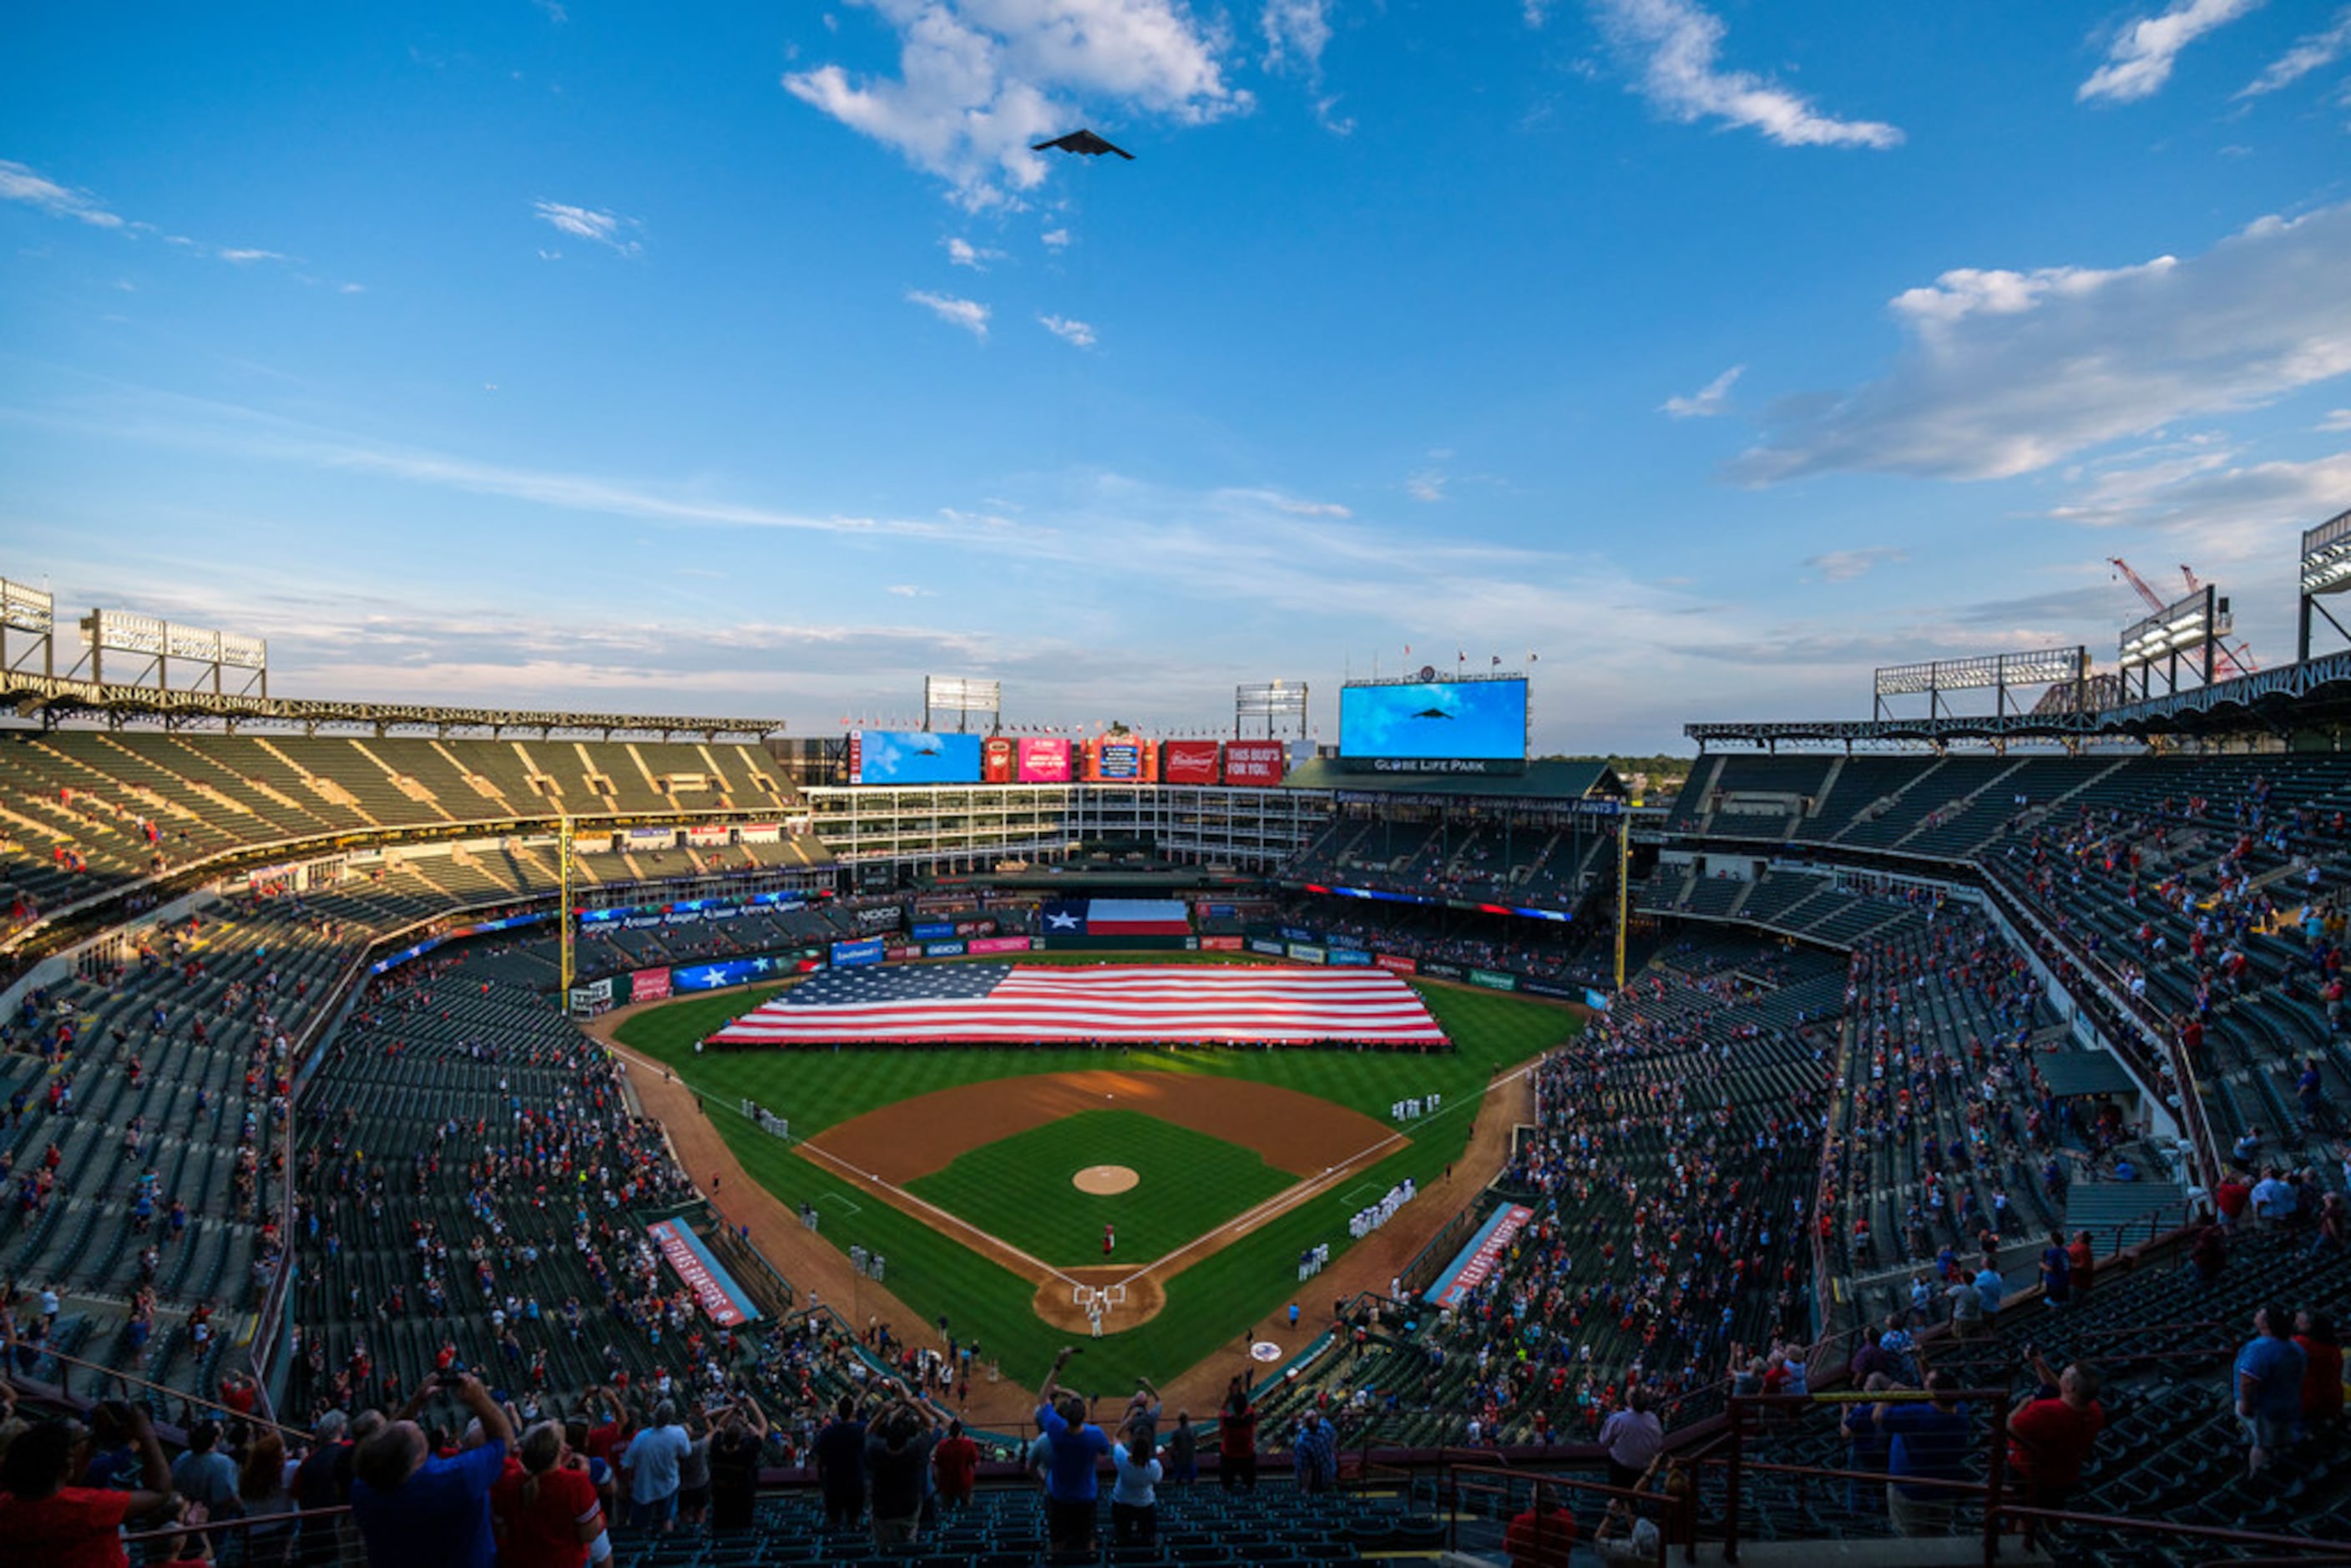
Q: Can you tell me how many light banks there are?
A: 7